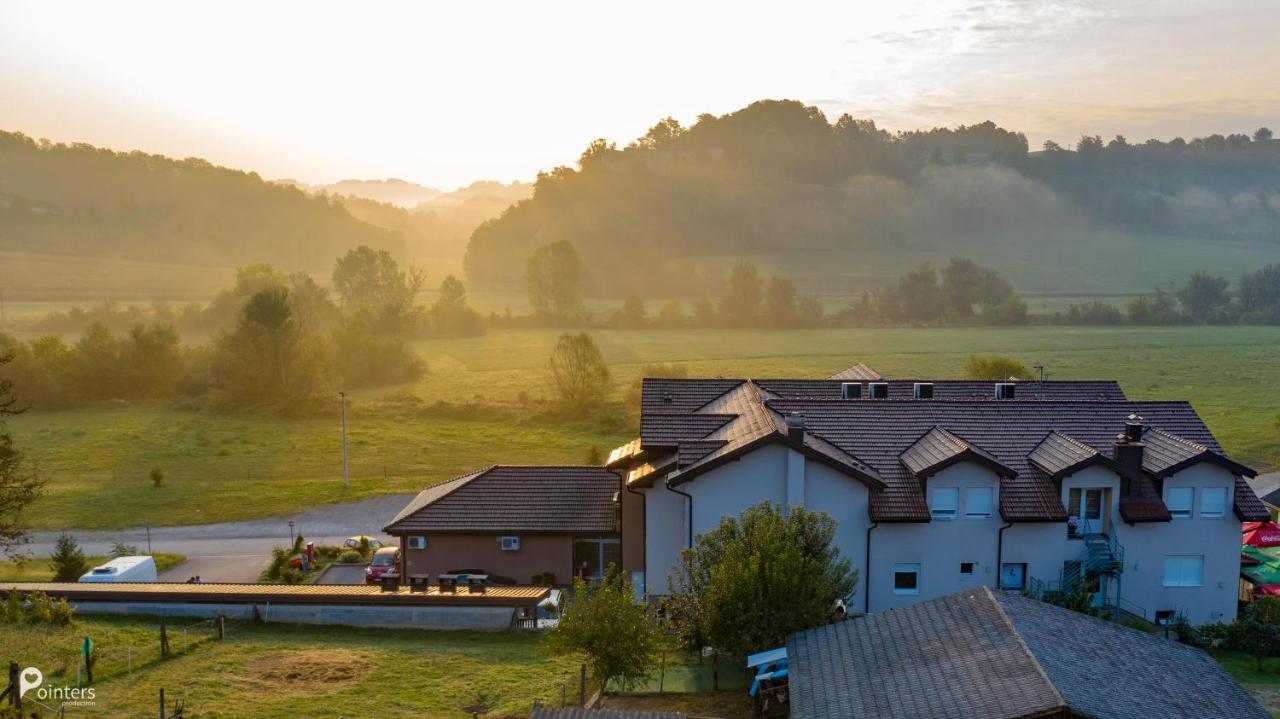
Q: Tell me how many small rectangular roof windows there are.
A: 4